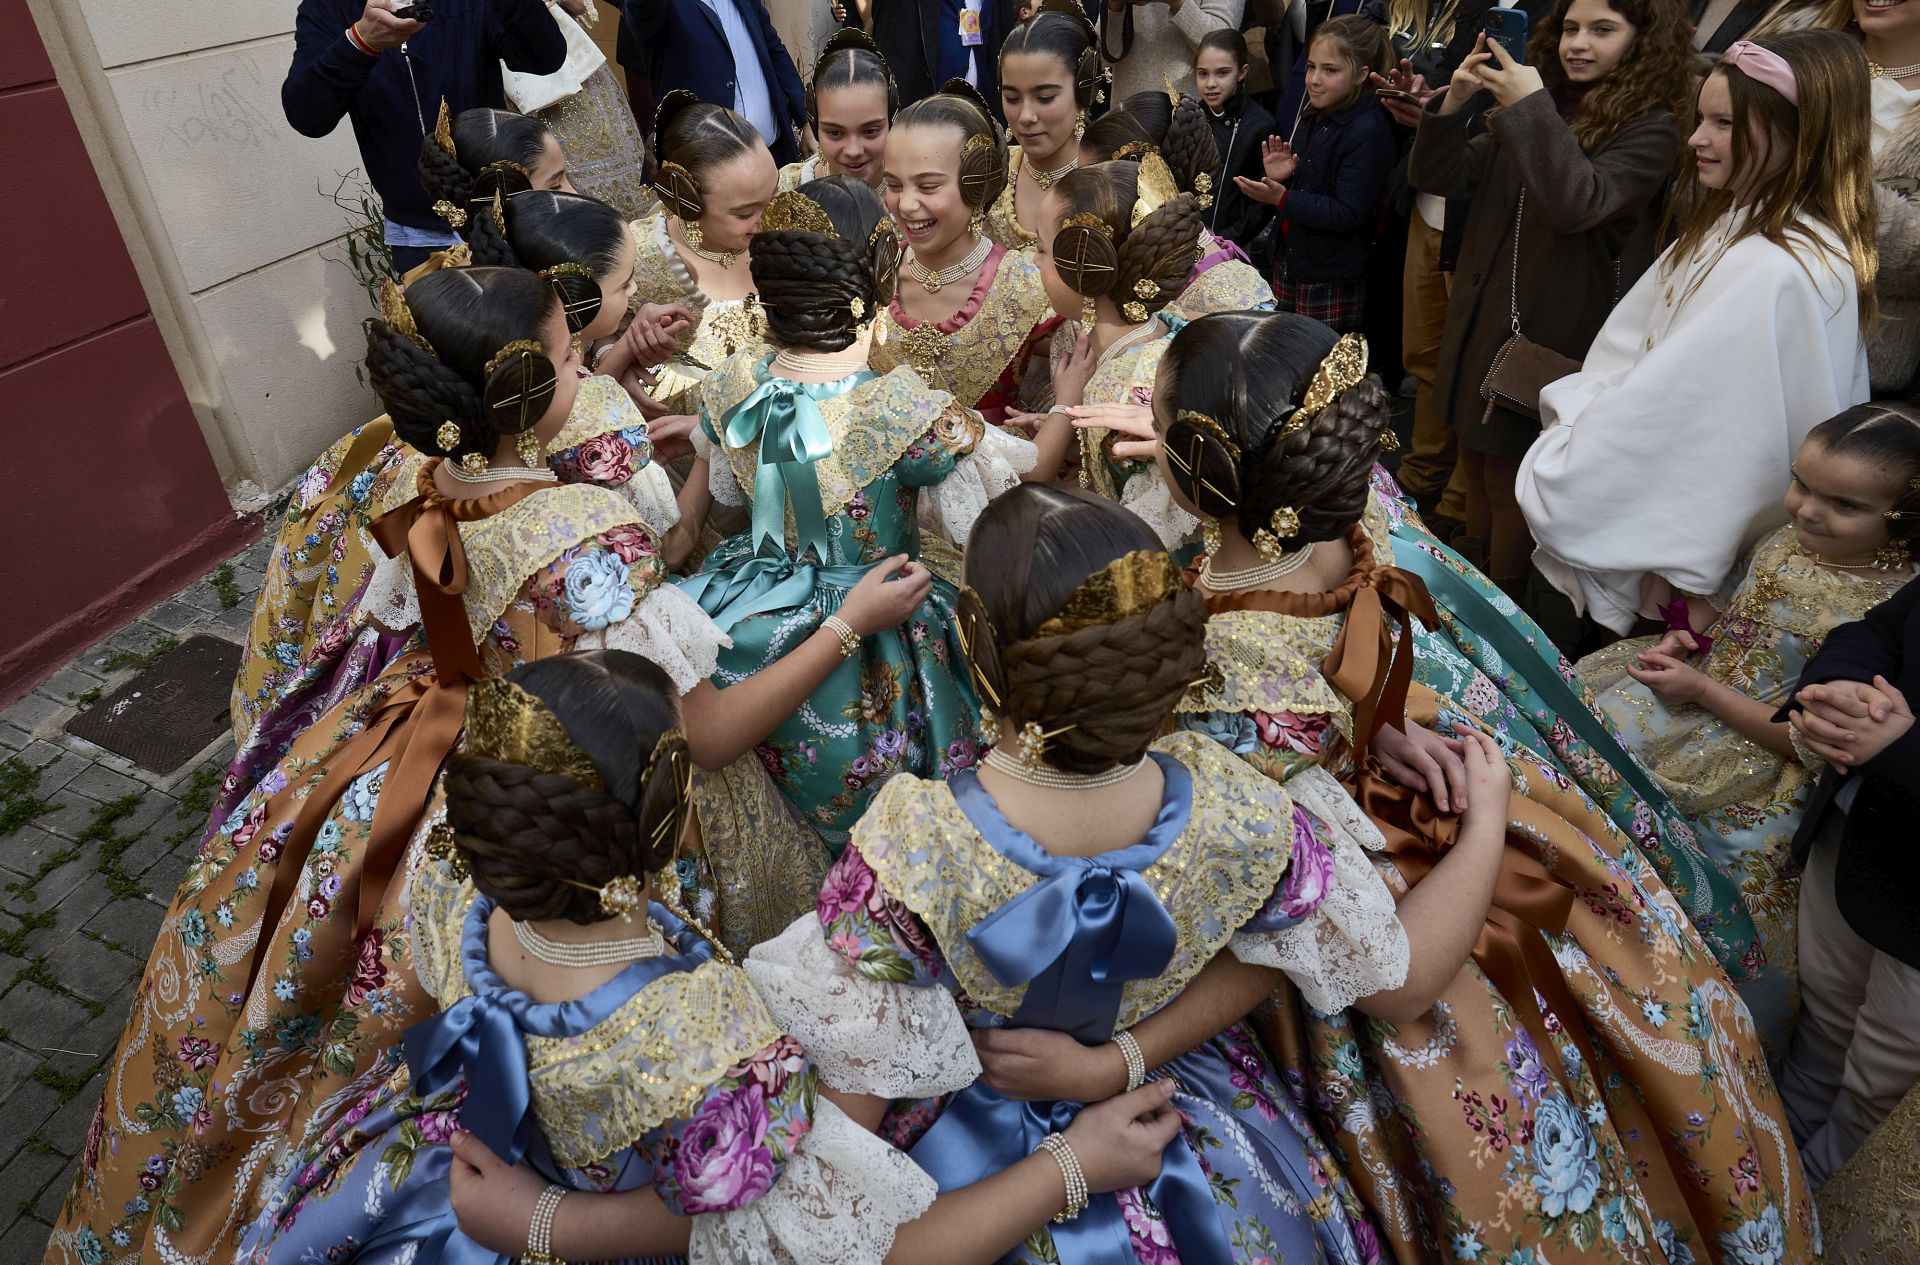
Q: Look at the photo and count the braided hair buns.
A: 9